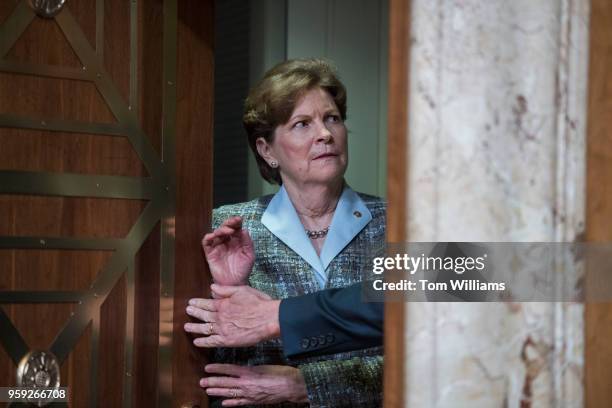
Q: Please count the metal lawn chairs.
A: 0